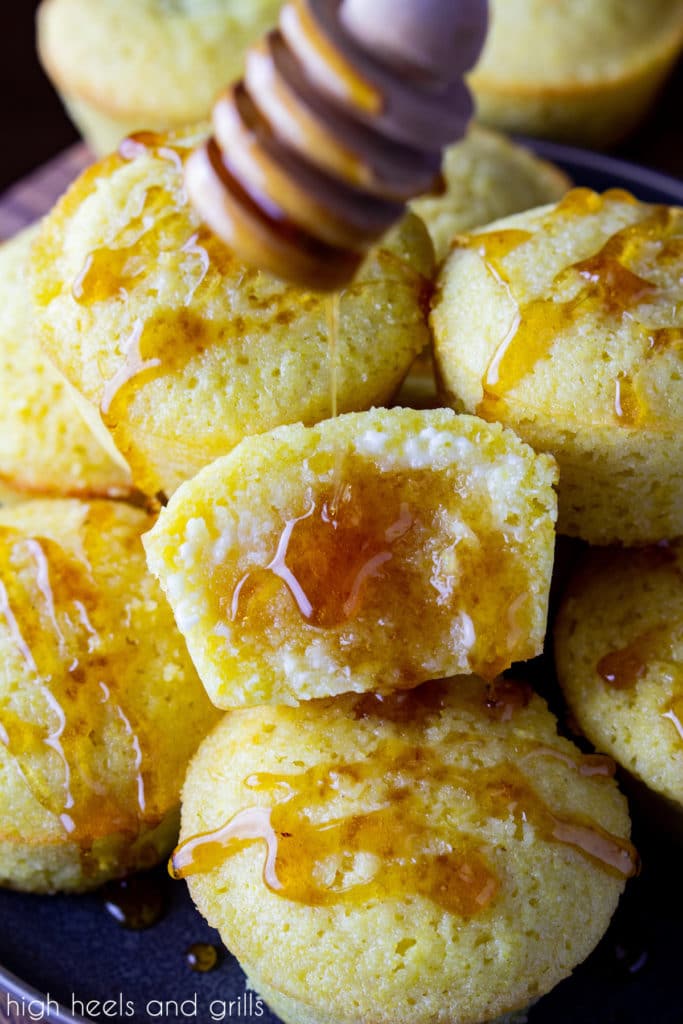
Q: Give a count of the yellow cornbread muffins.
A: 10